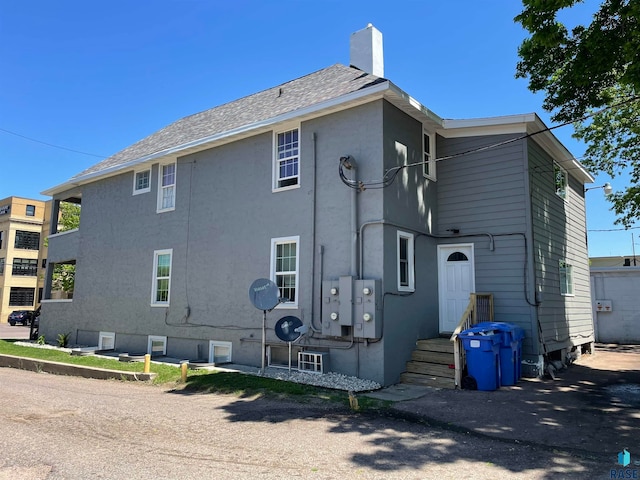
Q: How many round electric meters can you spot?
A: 4